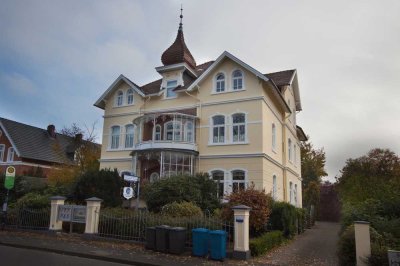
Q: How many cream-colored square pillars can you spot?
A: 4